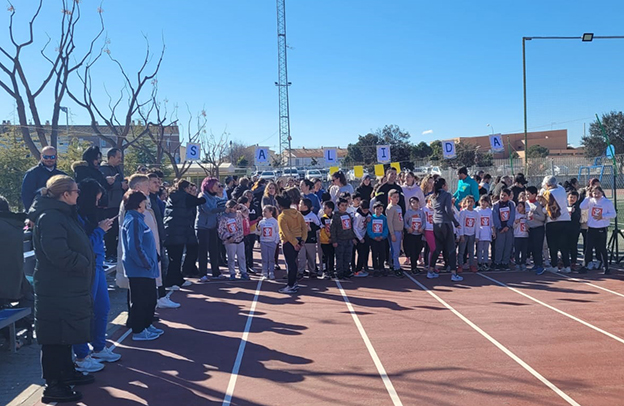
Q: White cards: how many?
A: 6